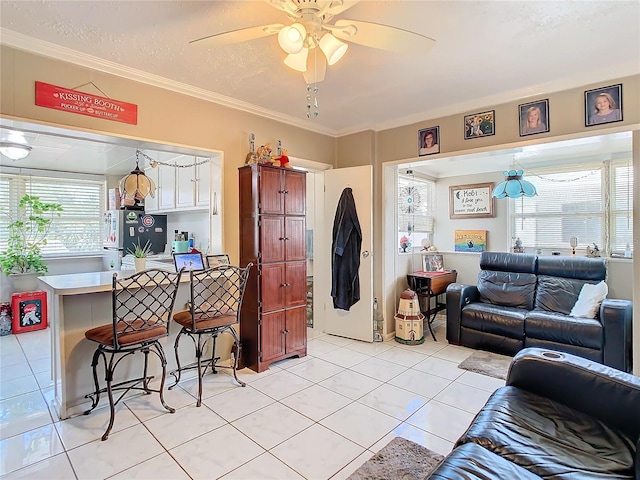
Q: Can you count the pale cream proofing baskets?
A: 0